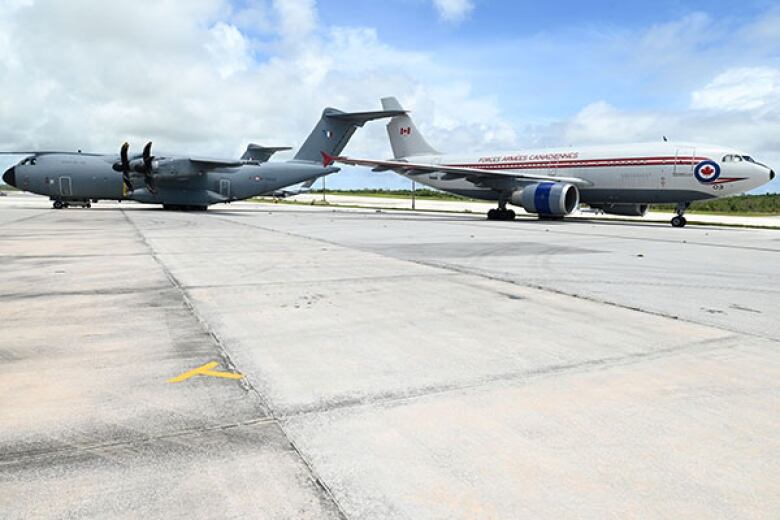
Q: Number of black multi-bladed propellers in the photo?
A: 2